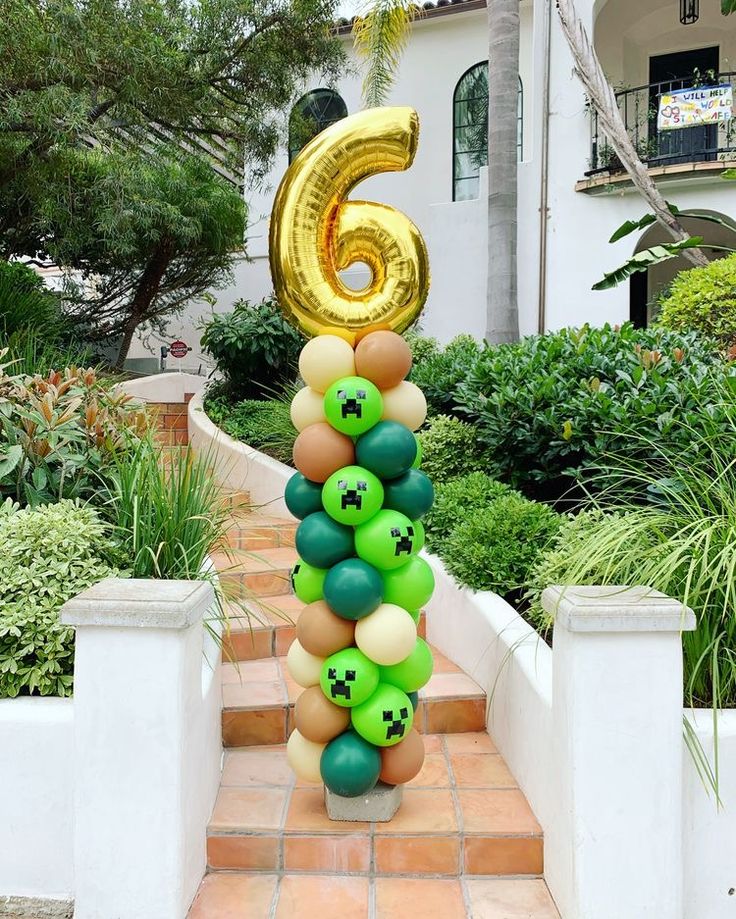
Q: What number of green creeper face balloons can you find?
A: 6